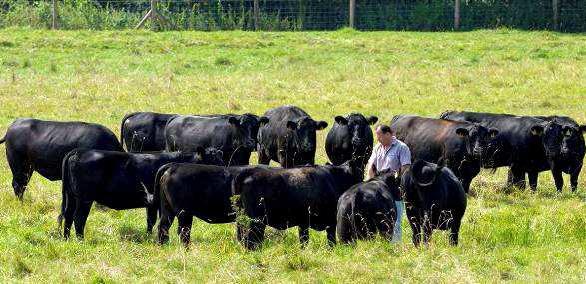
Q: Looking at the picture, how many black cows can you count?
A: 13